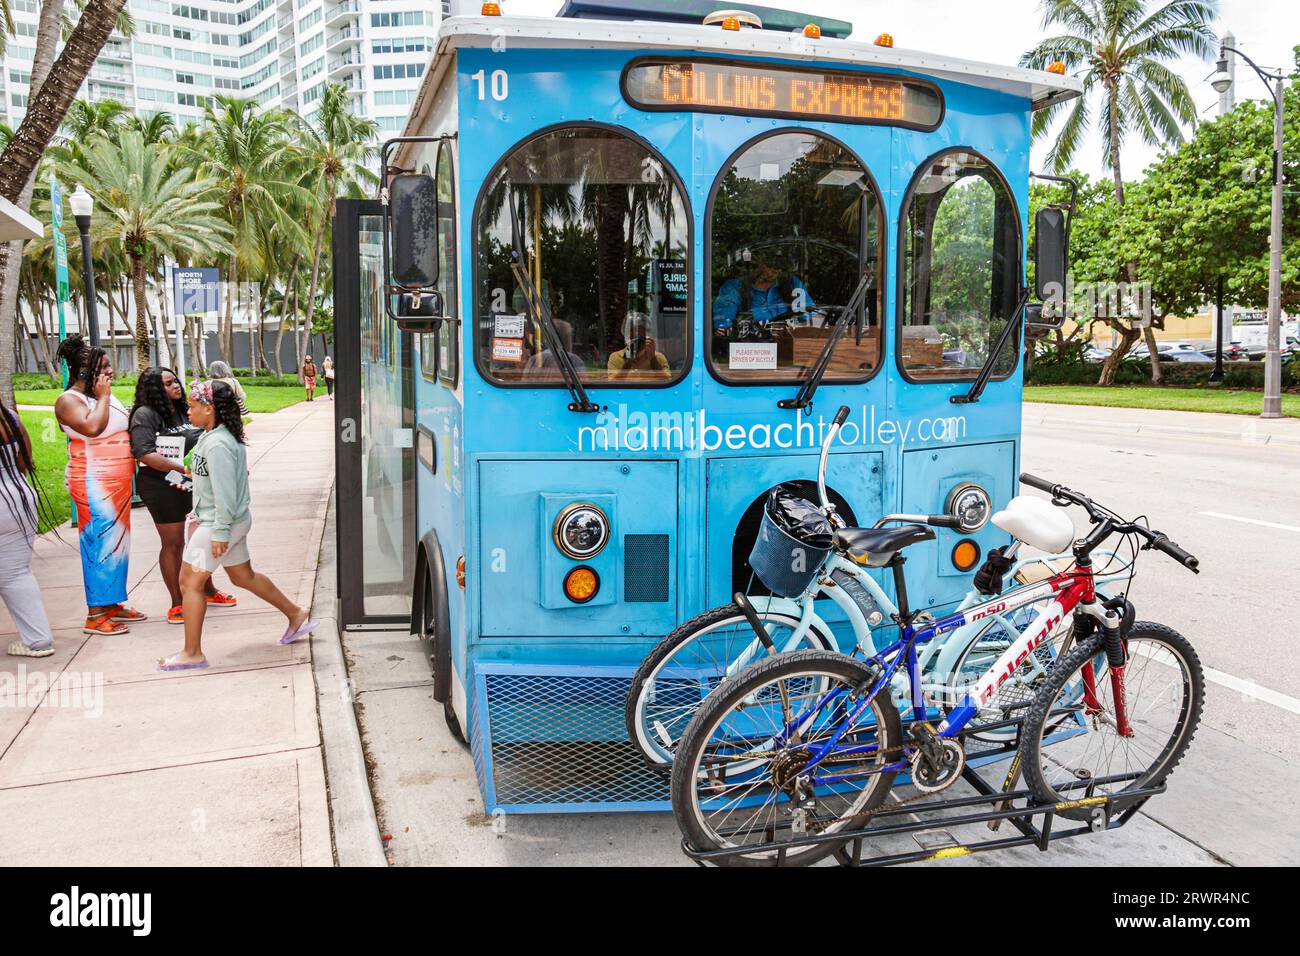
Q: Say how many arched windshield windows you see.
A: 3